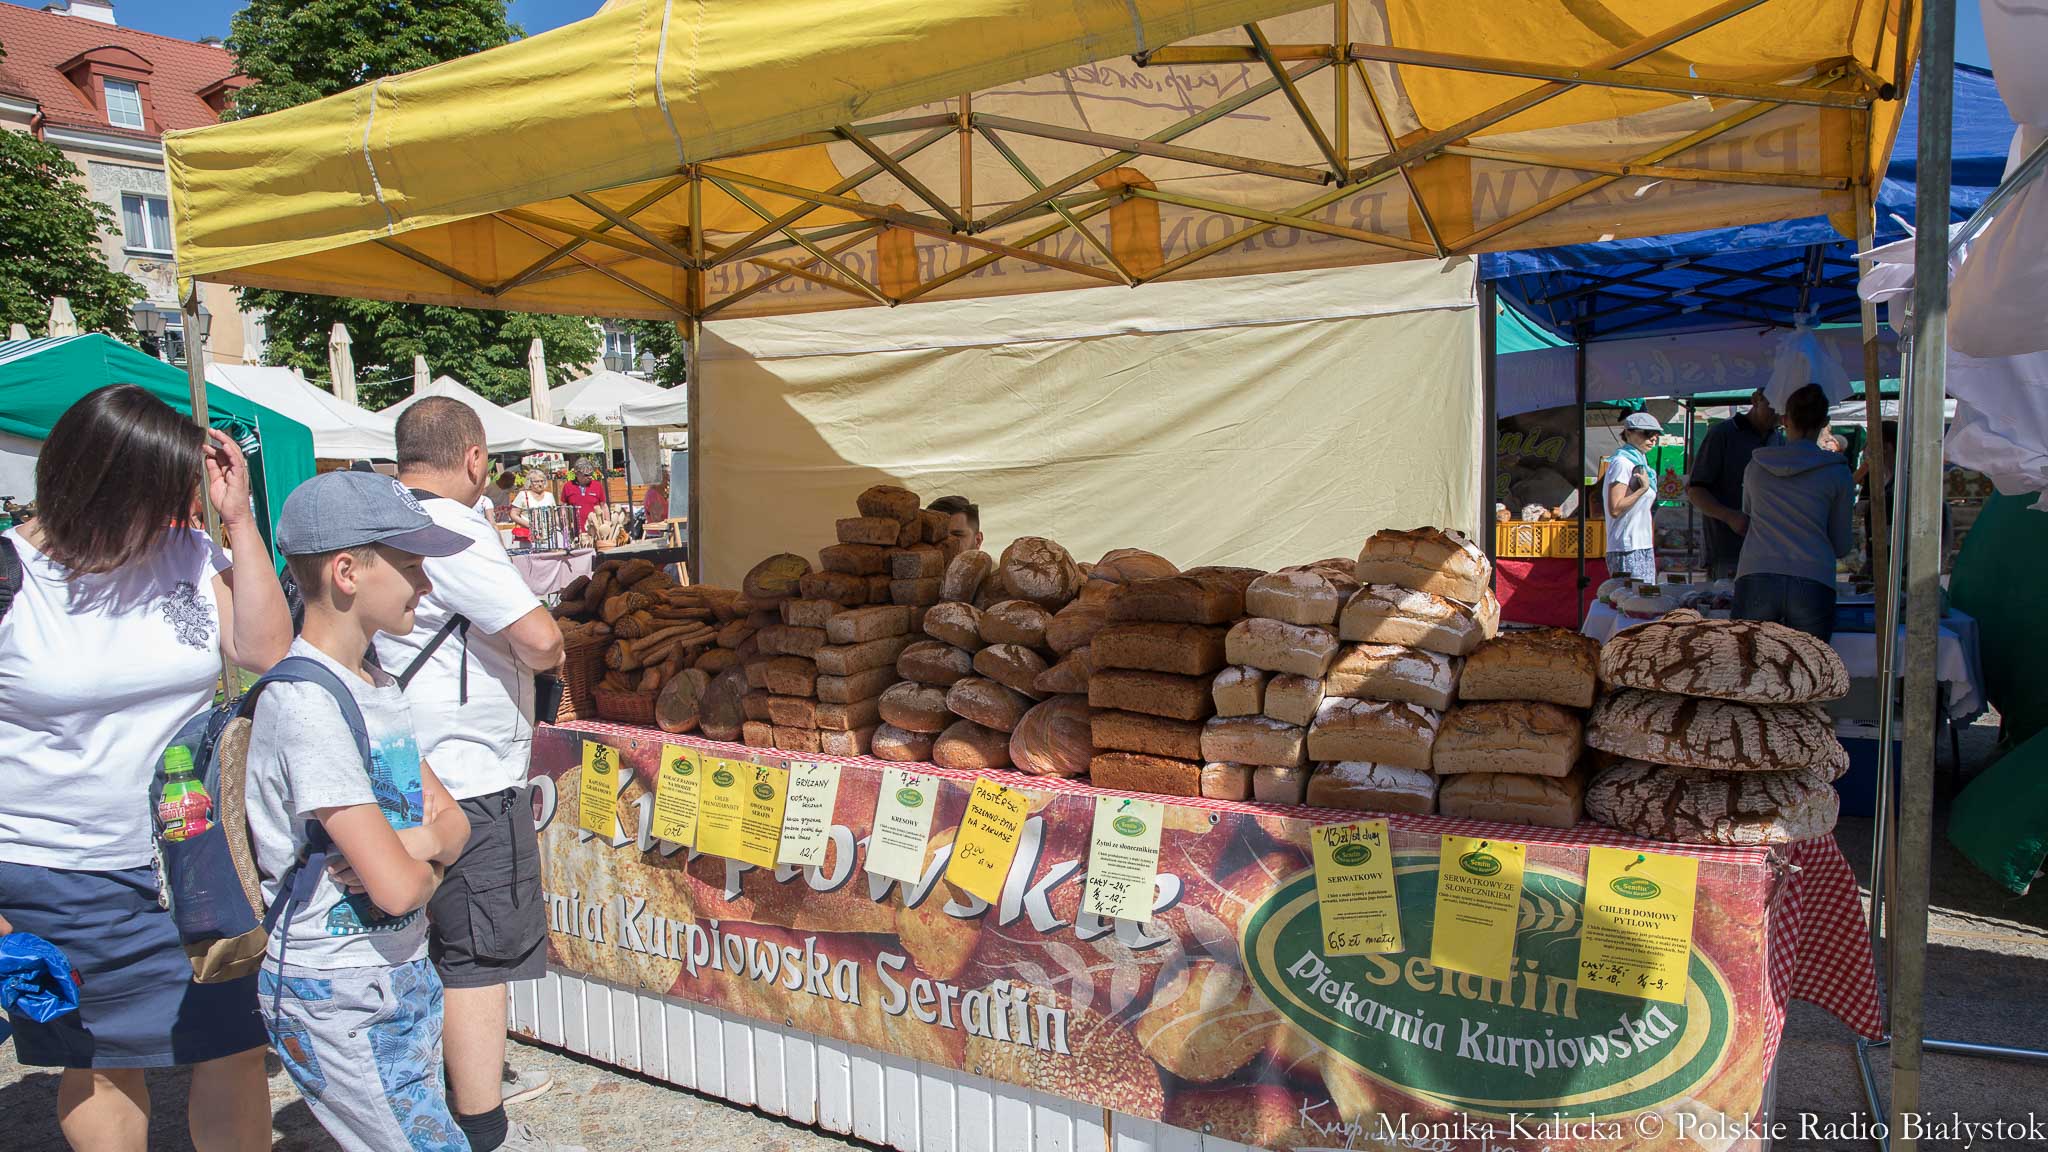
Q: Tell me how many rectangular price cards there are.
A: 11